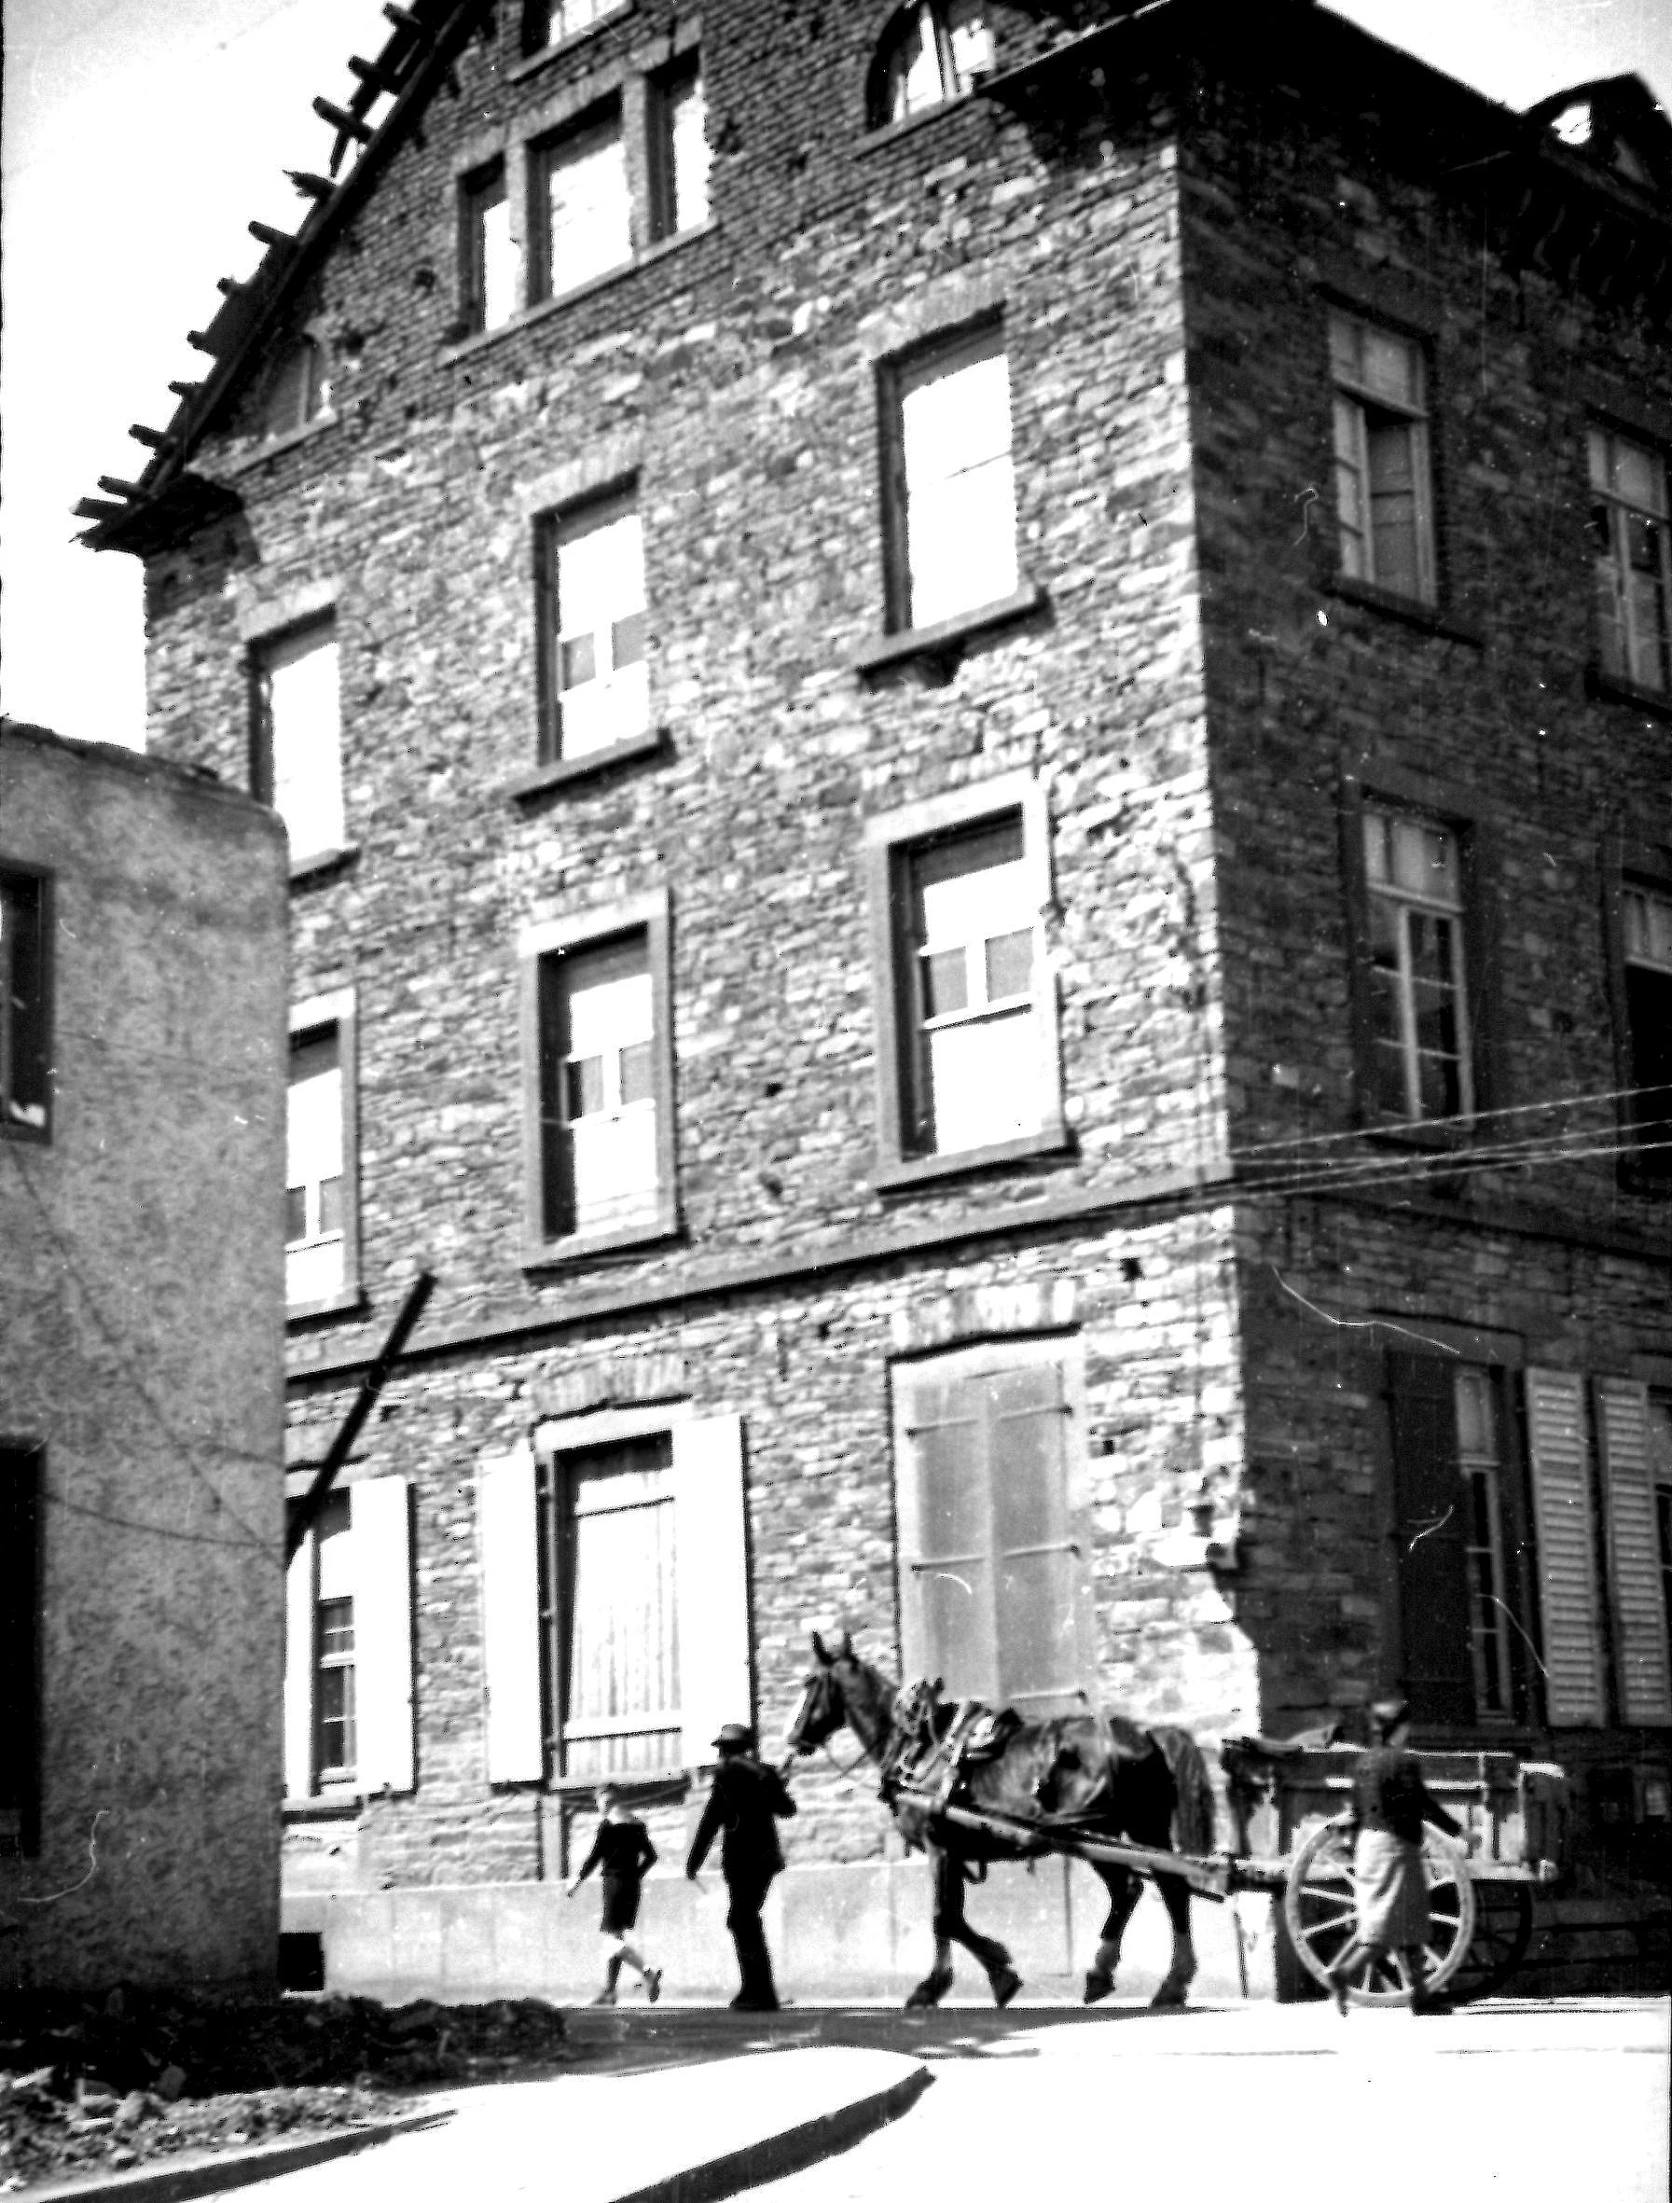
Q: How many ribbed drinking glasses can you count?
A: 0